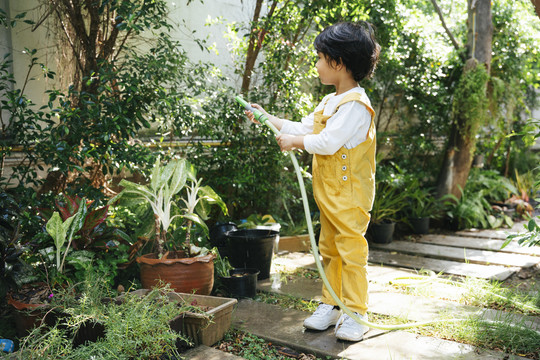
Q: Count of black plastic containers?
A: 5